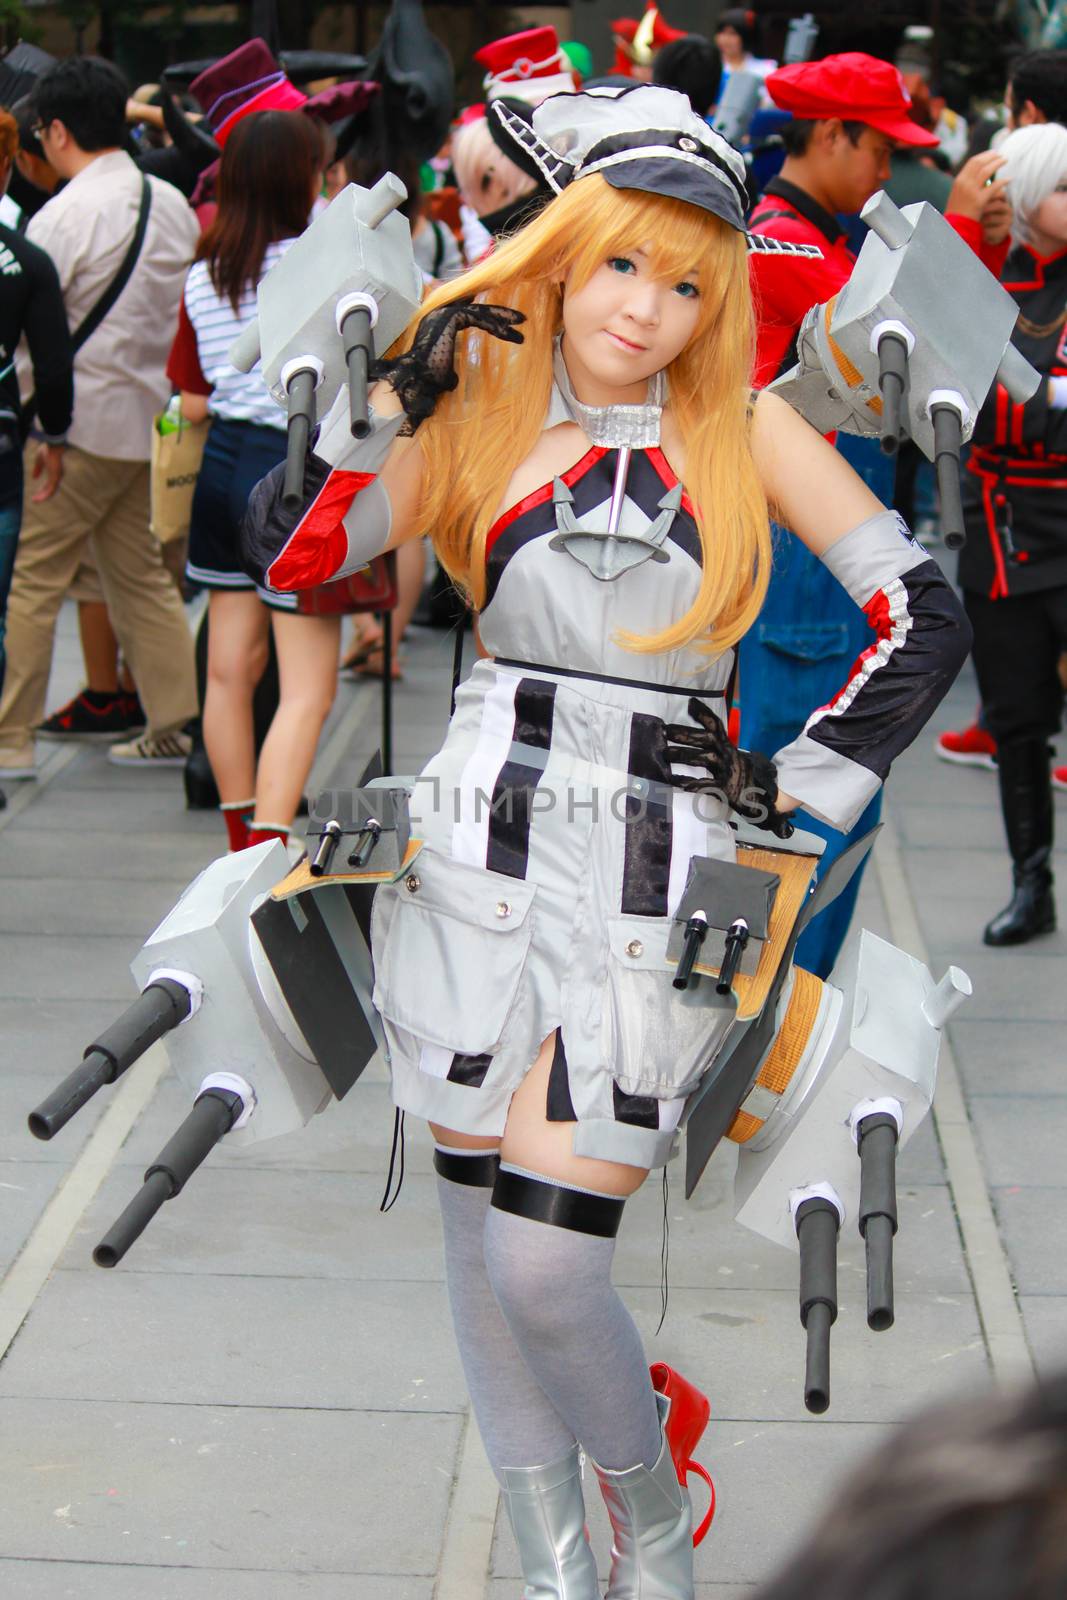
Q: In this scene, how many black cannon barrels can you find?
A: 12